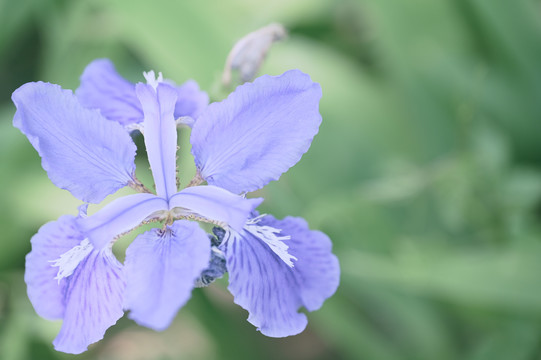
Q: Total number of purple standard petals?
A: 3